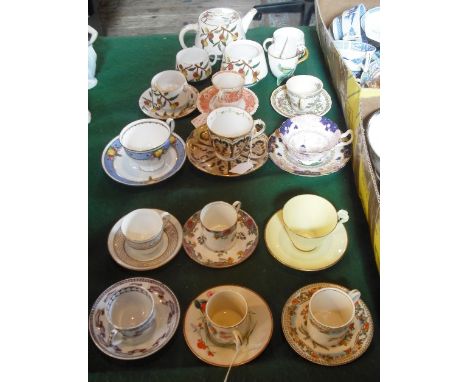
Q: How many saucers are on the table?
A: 12